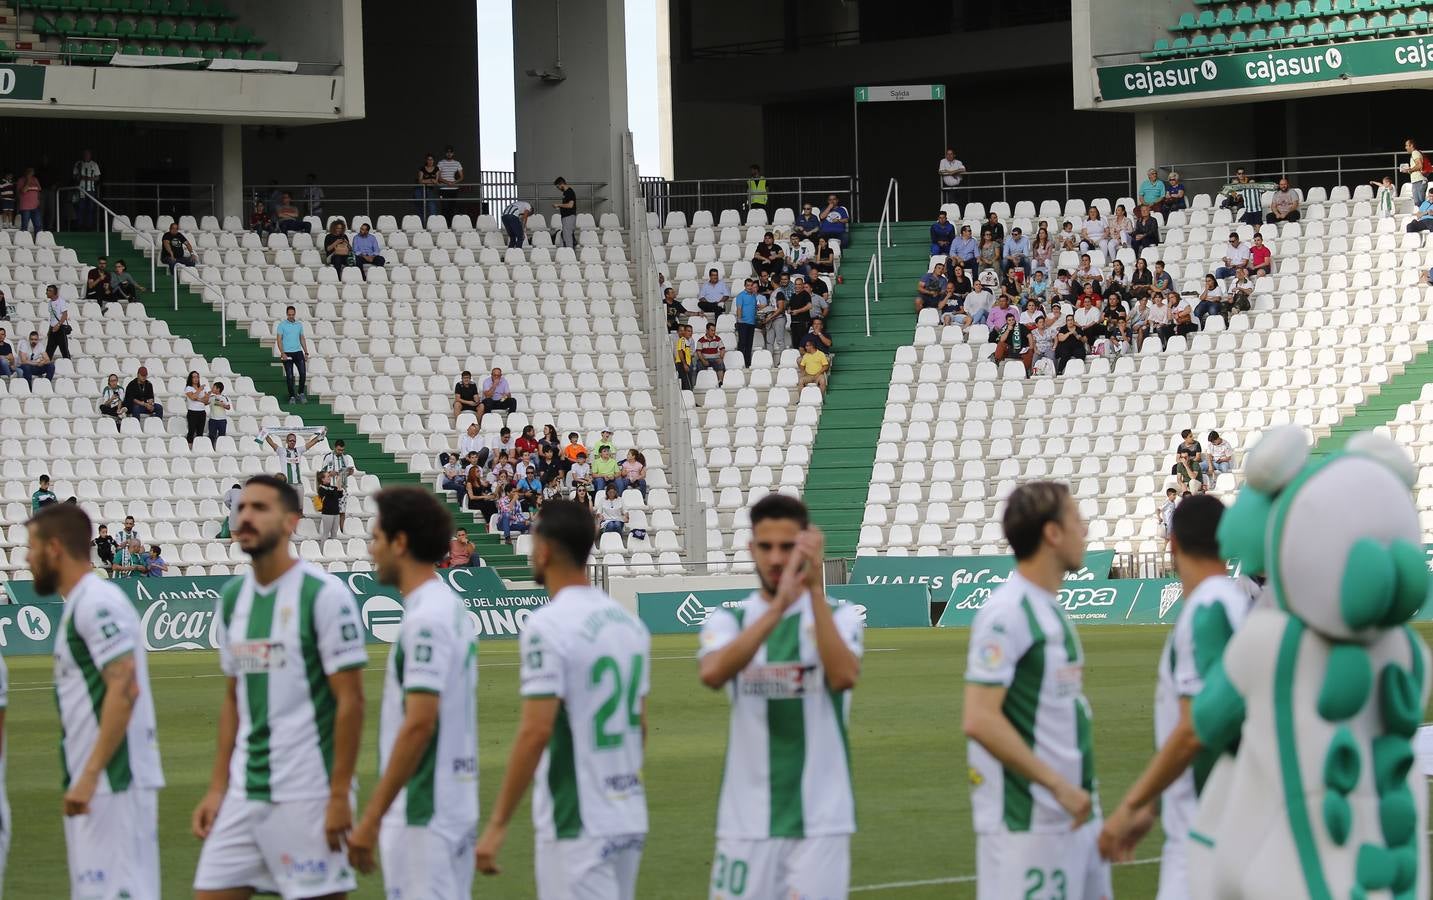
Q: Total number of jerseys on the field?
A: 7